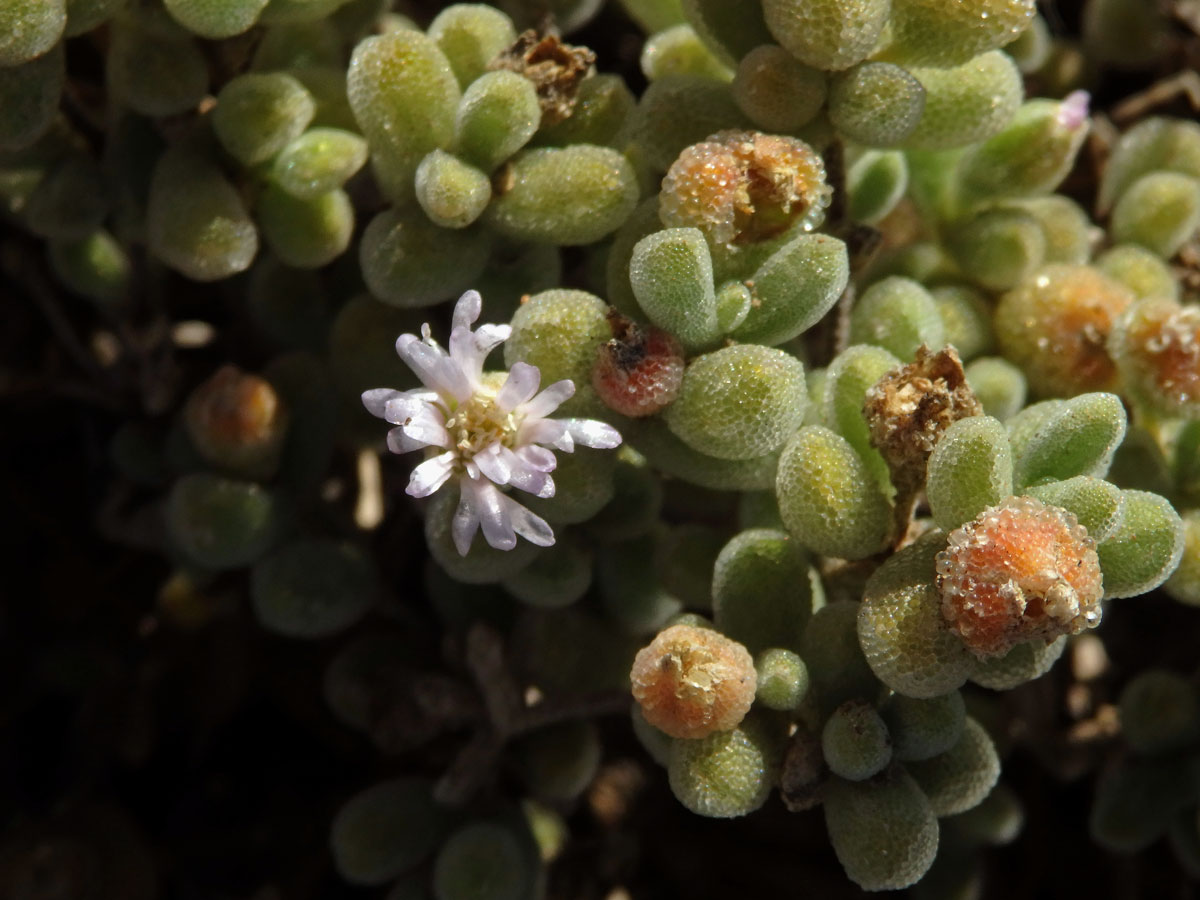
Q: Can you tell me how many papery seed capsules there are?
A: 2